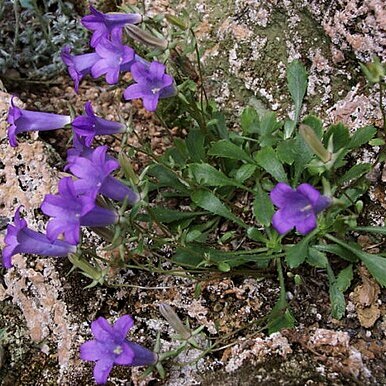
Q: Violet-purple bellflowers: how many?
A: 12